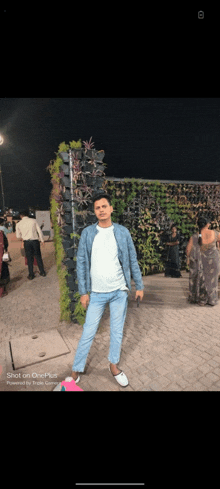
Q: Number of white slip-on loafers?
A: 2